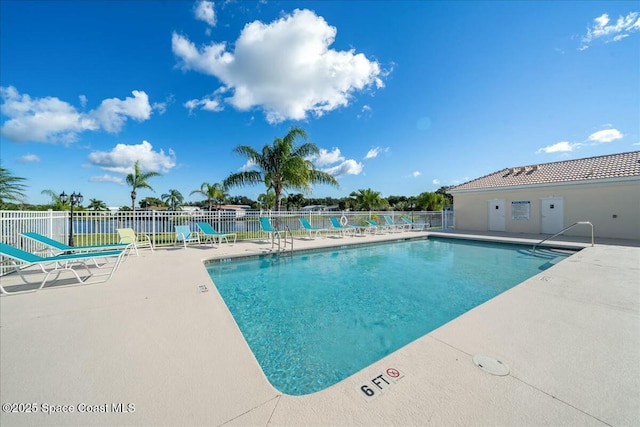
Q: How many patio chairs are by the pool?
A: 12